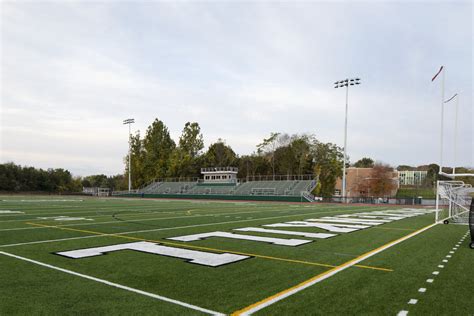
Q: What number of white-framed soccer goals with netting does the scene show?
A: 1